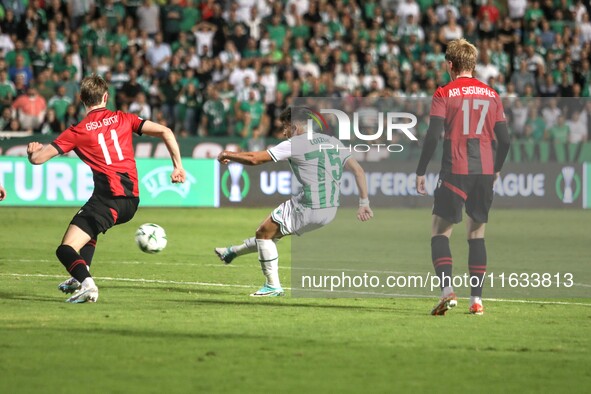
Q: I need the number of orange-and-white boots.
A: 2